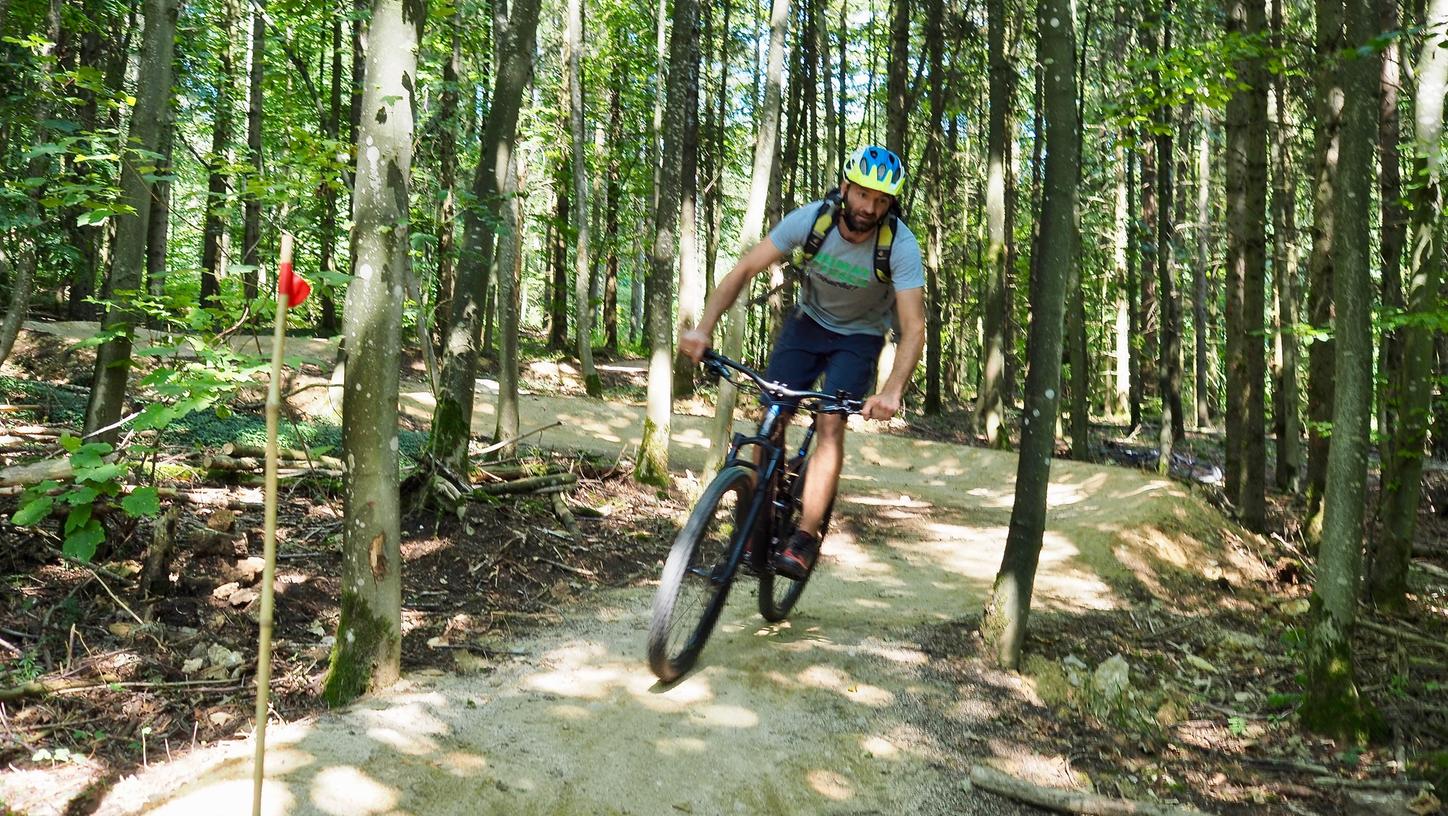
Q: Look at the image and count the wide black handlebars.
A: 1